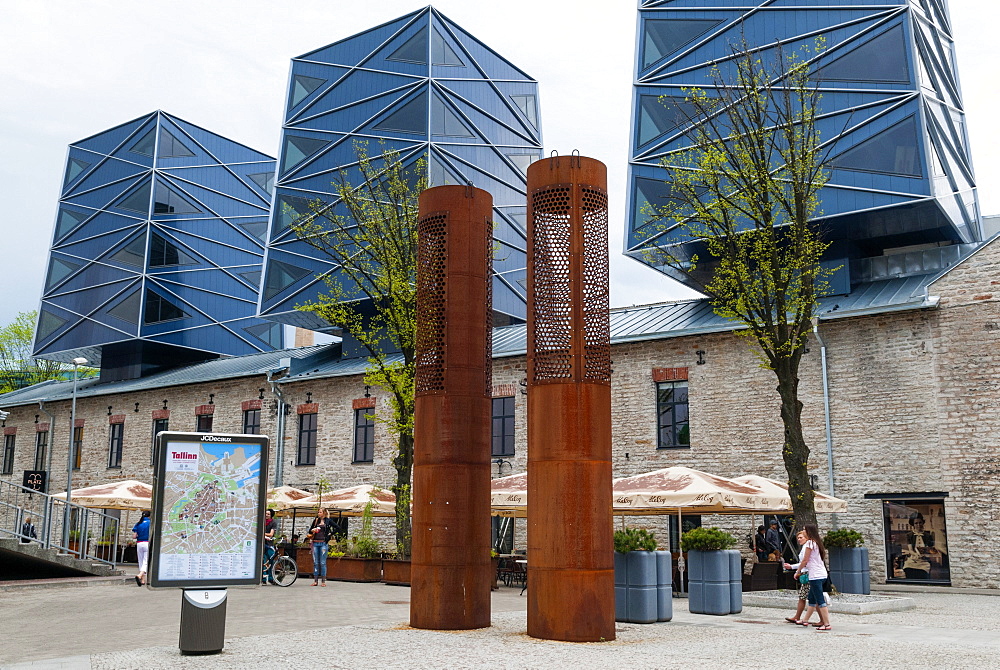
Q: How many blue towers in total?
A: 3